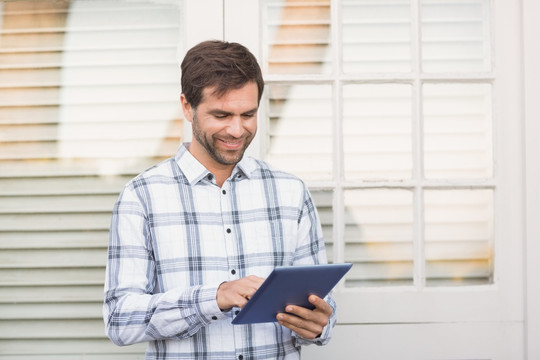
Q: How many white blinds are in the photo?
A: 2